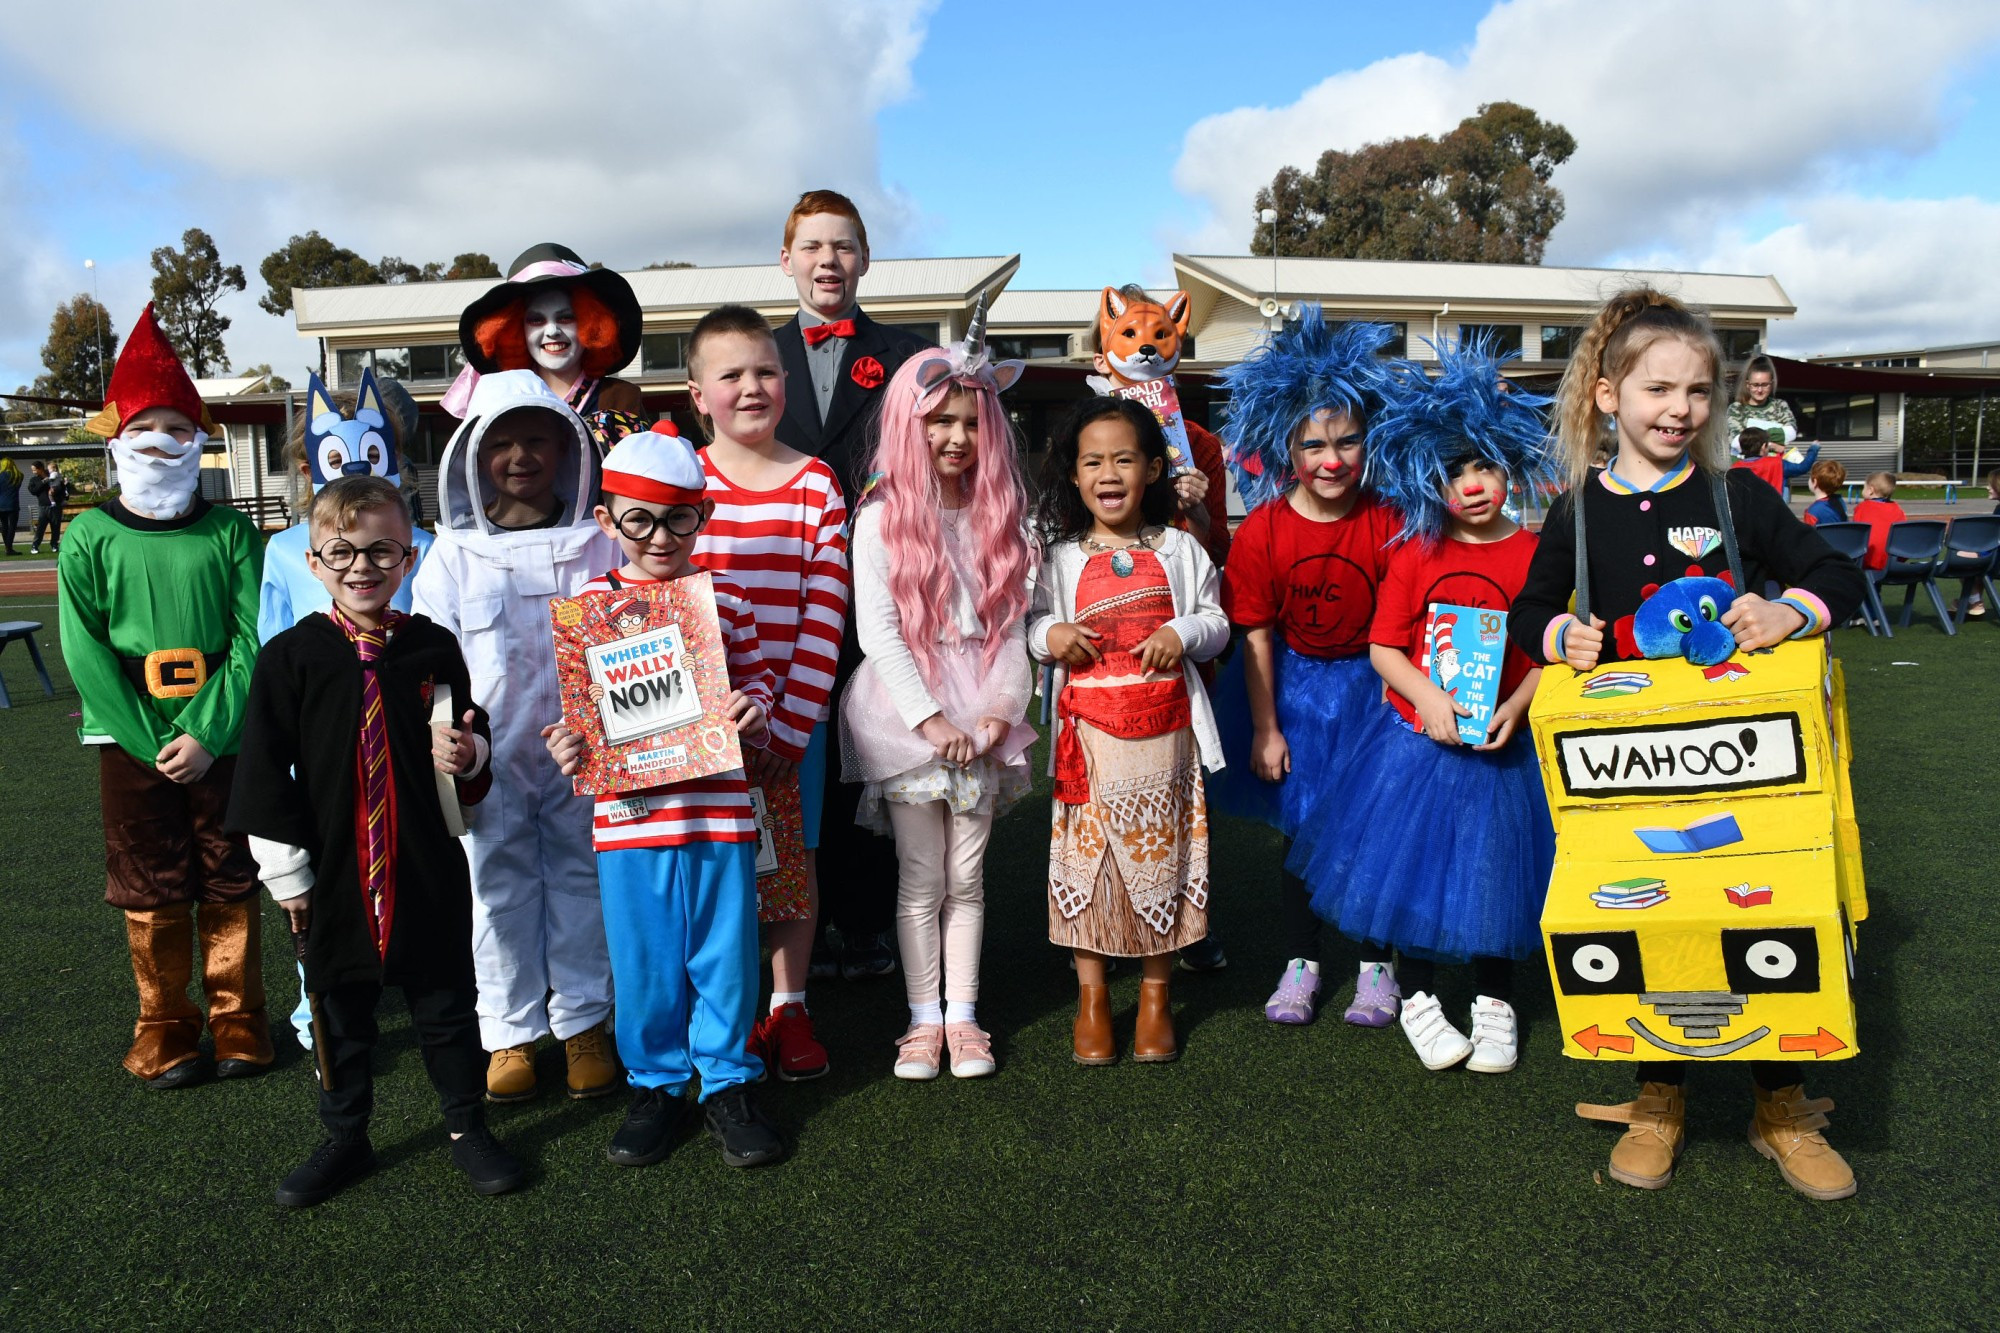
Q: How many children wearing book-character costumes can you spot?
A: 14